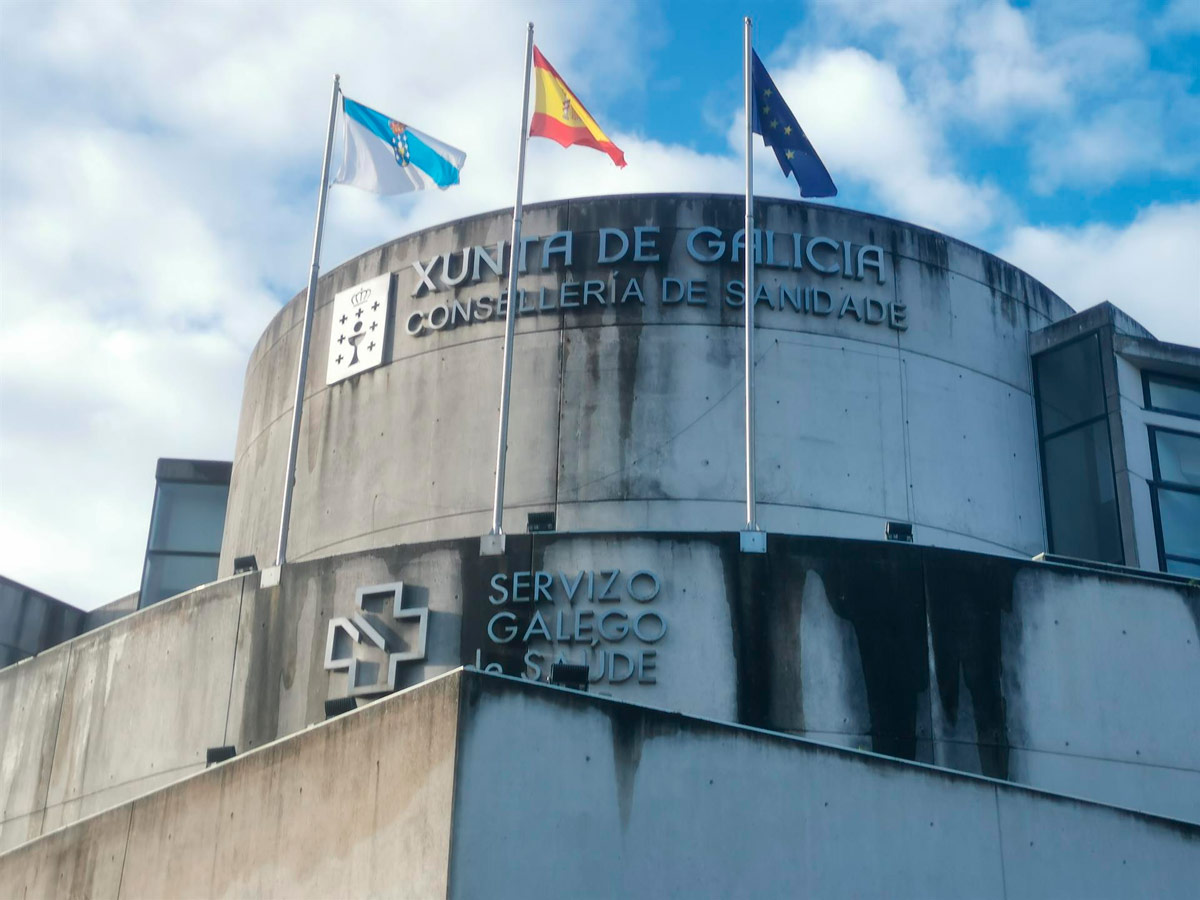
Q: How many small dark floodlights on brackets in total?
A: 6